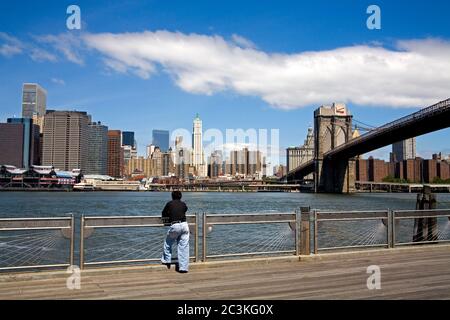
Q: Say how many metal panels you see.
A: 5